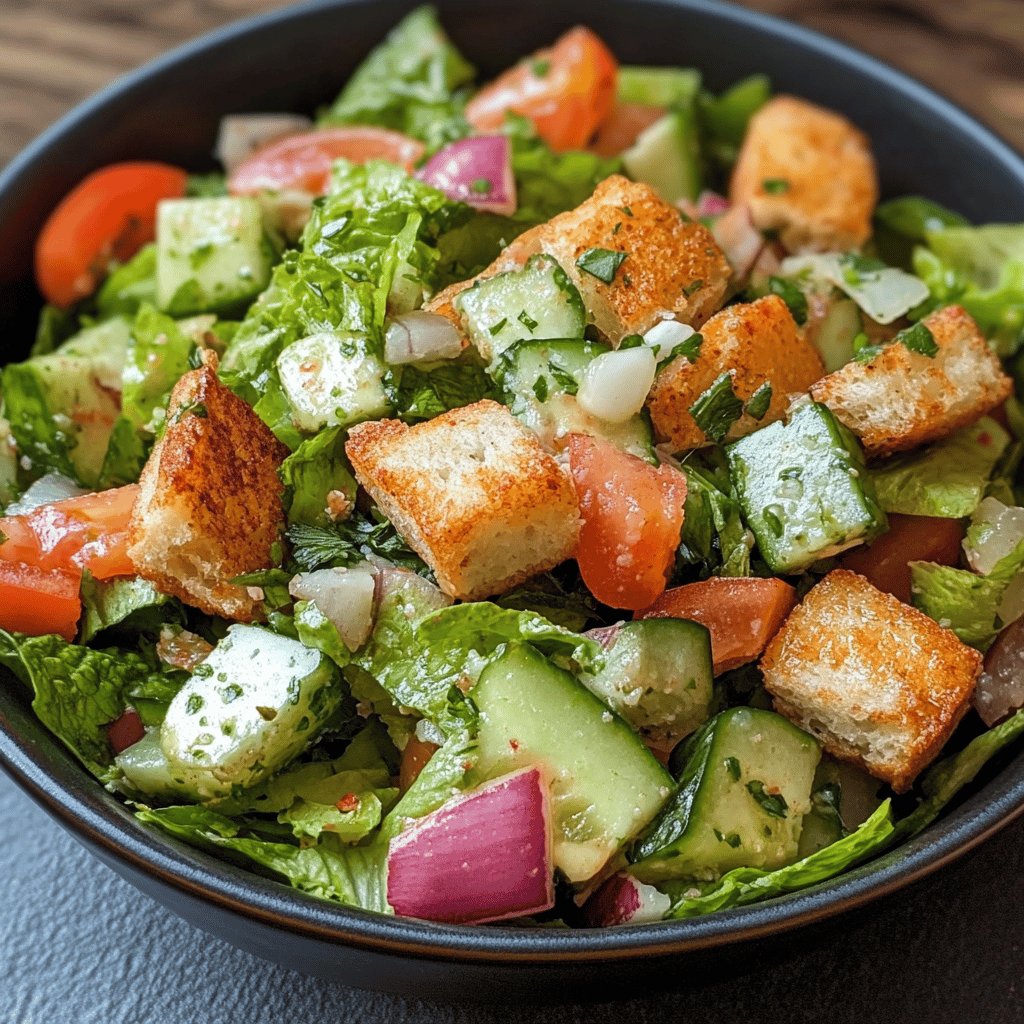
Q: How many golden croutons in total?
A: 7